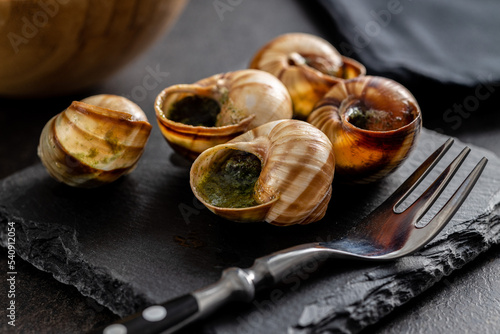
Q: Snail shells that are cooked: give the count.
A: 5